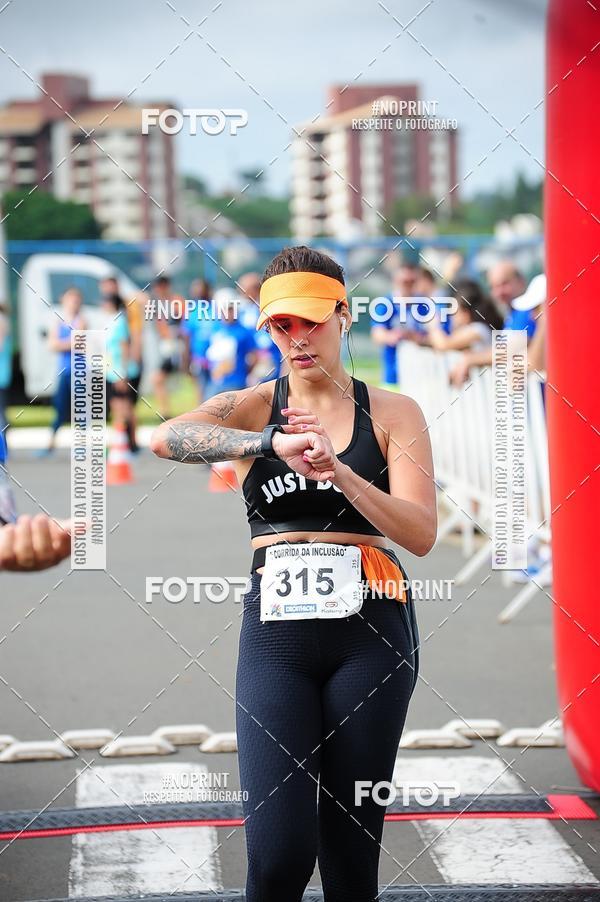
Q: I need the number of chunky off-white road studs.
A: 10